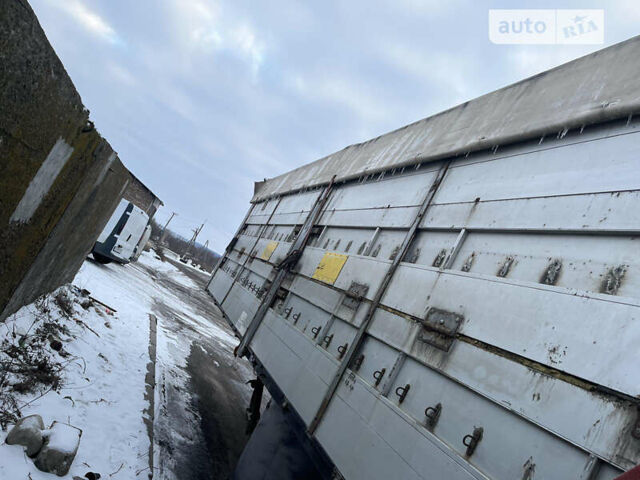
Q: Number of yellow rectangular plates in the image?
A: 2